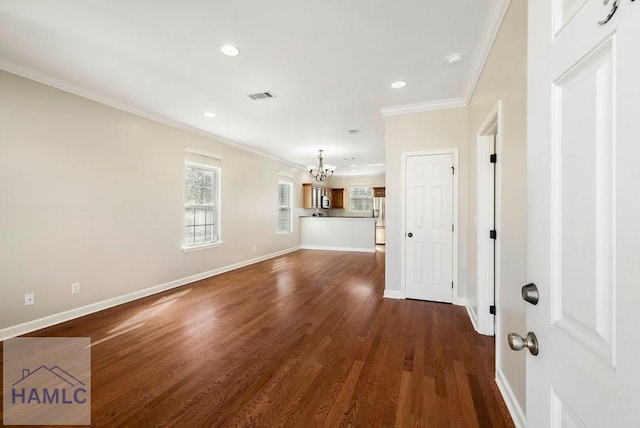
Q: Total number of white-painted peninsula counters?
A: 1